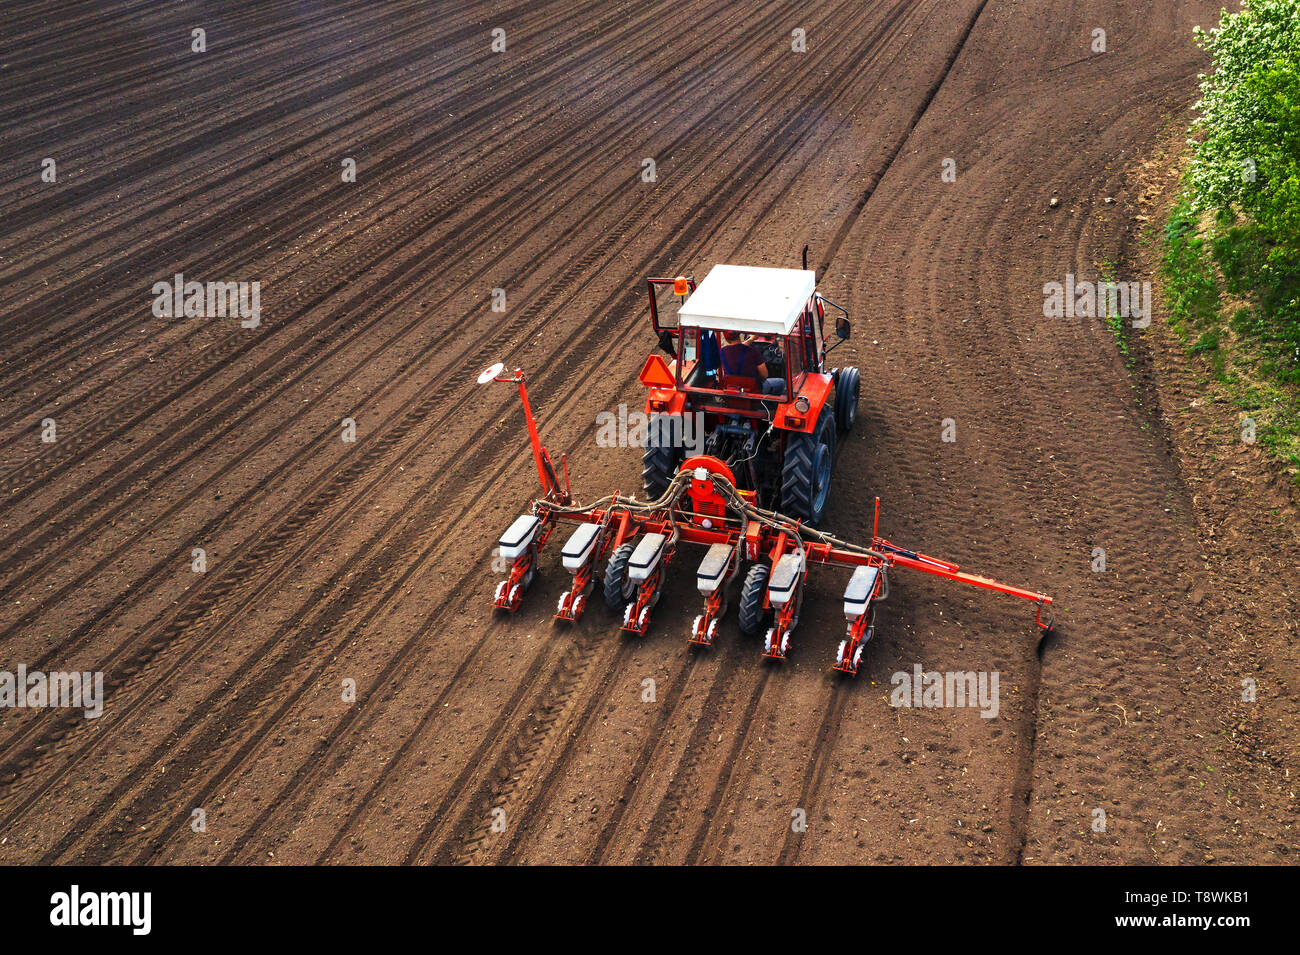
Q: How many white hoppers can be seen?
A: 6